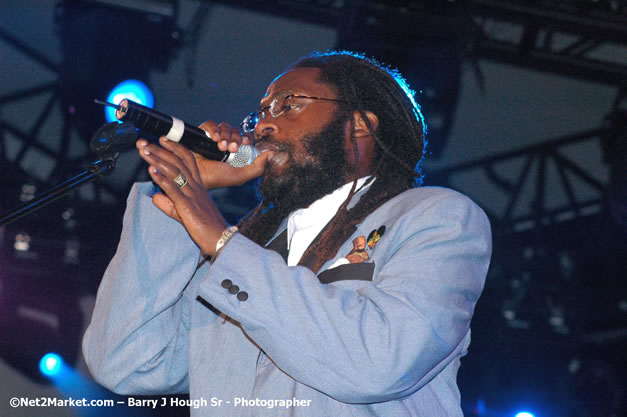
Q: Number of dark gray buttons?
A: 3